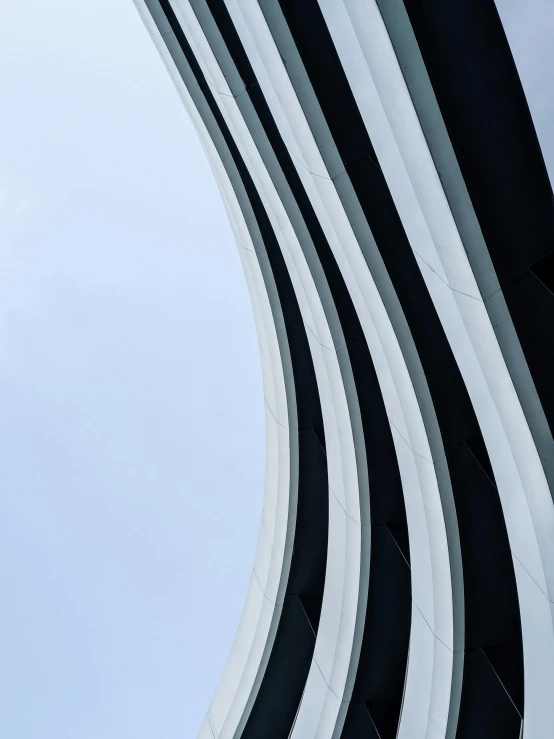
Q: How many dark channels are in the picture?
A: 4